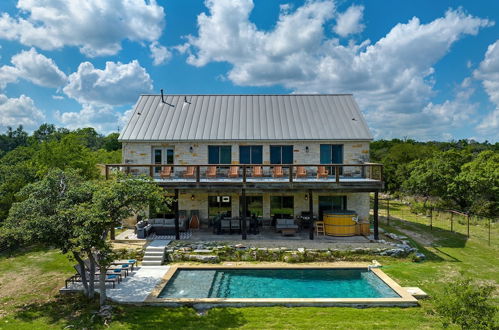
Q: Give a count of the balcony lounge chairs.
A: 8